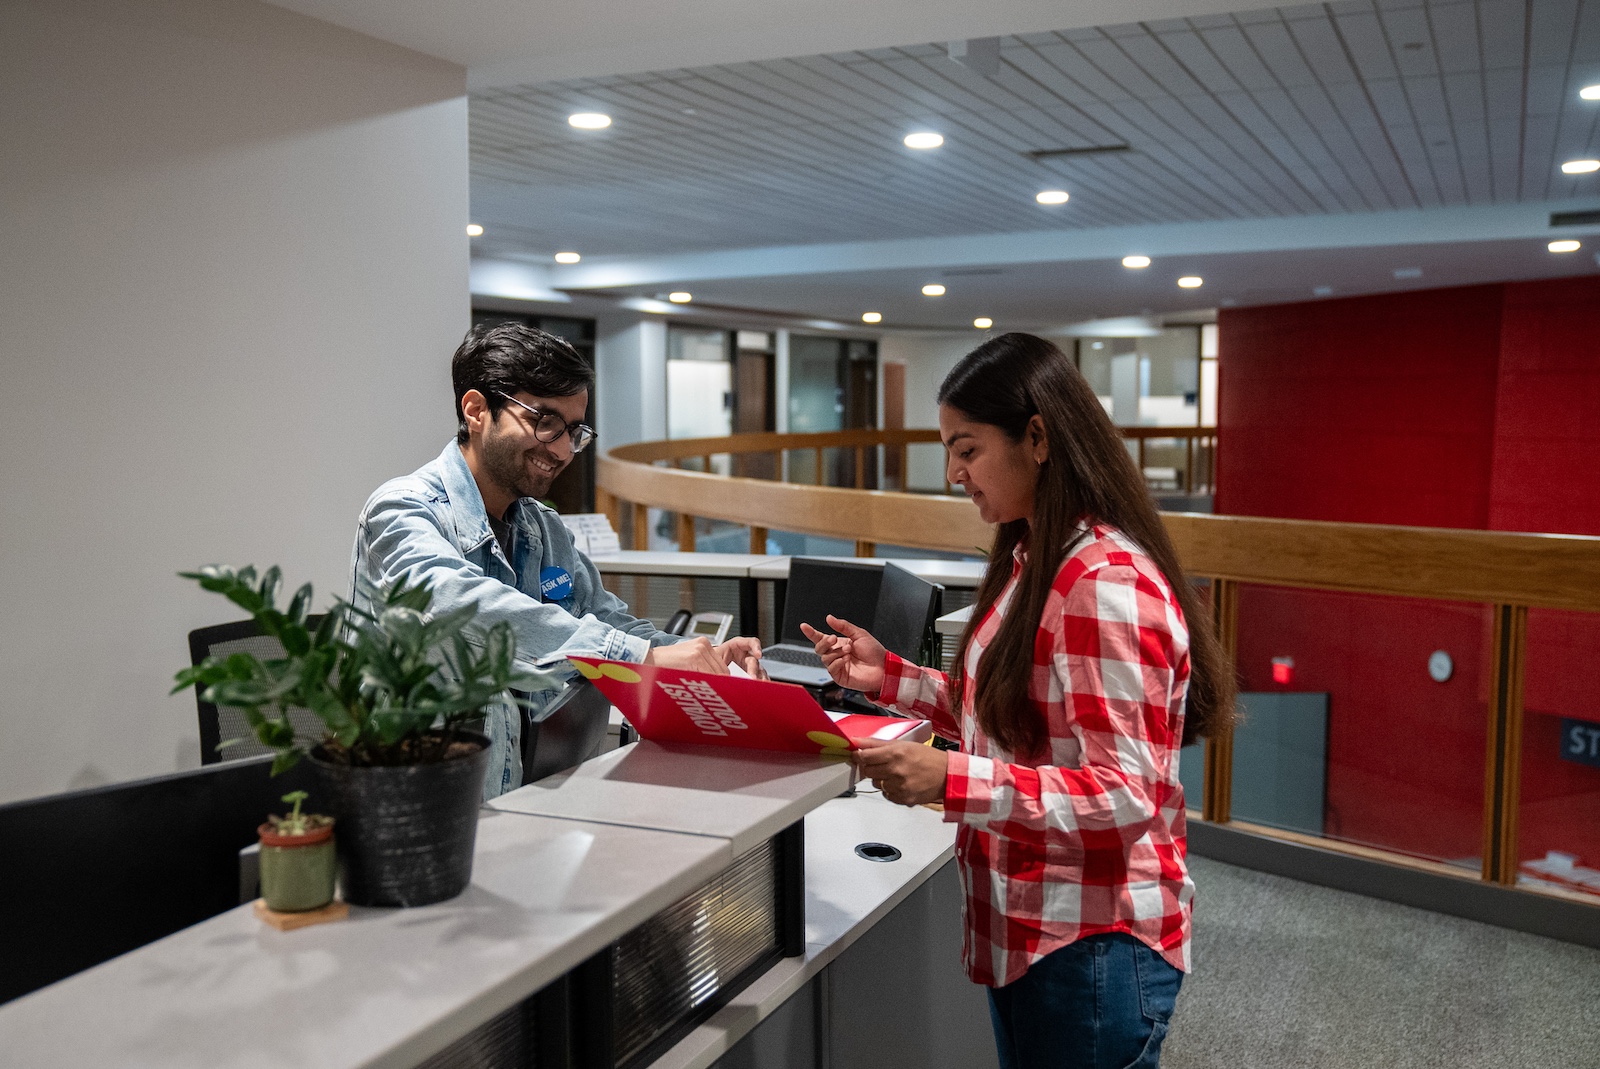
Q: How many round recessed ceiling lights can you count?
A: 14